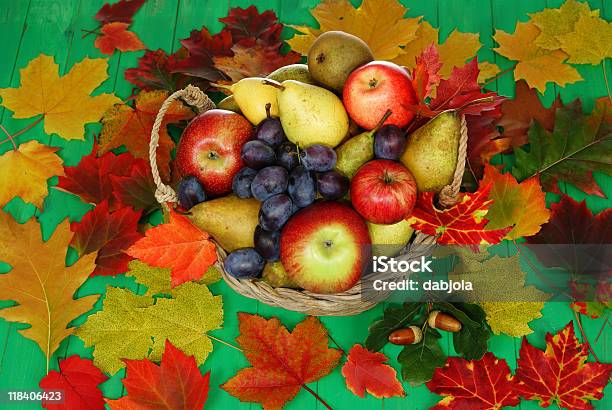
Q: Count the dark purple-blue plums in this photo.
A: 13